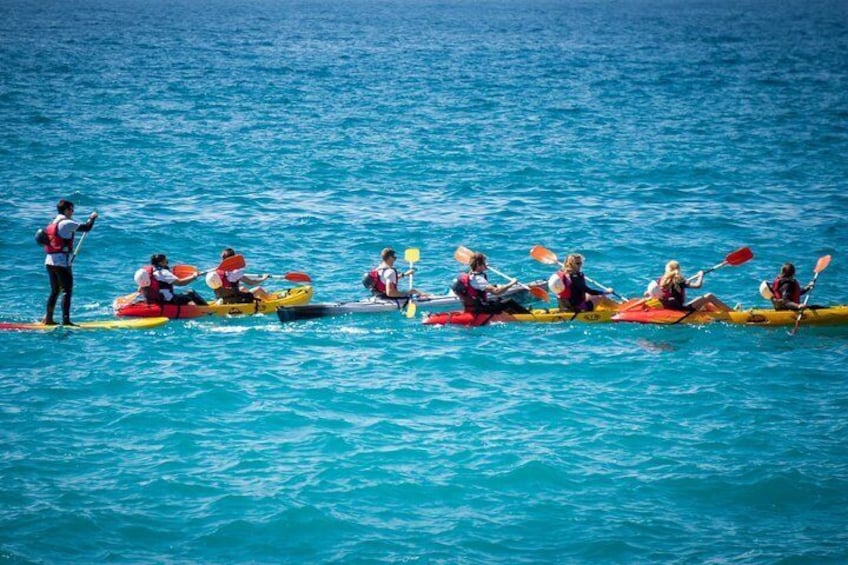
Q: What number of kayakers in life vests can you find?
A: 7